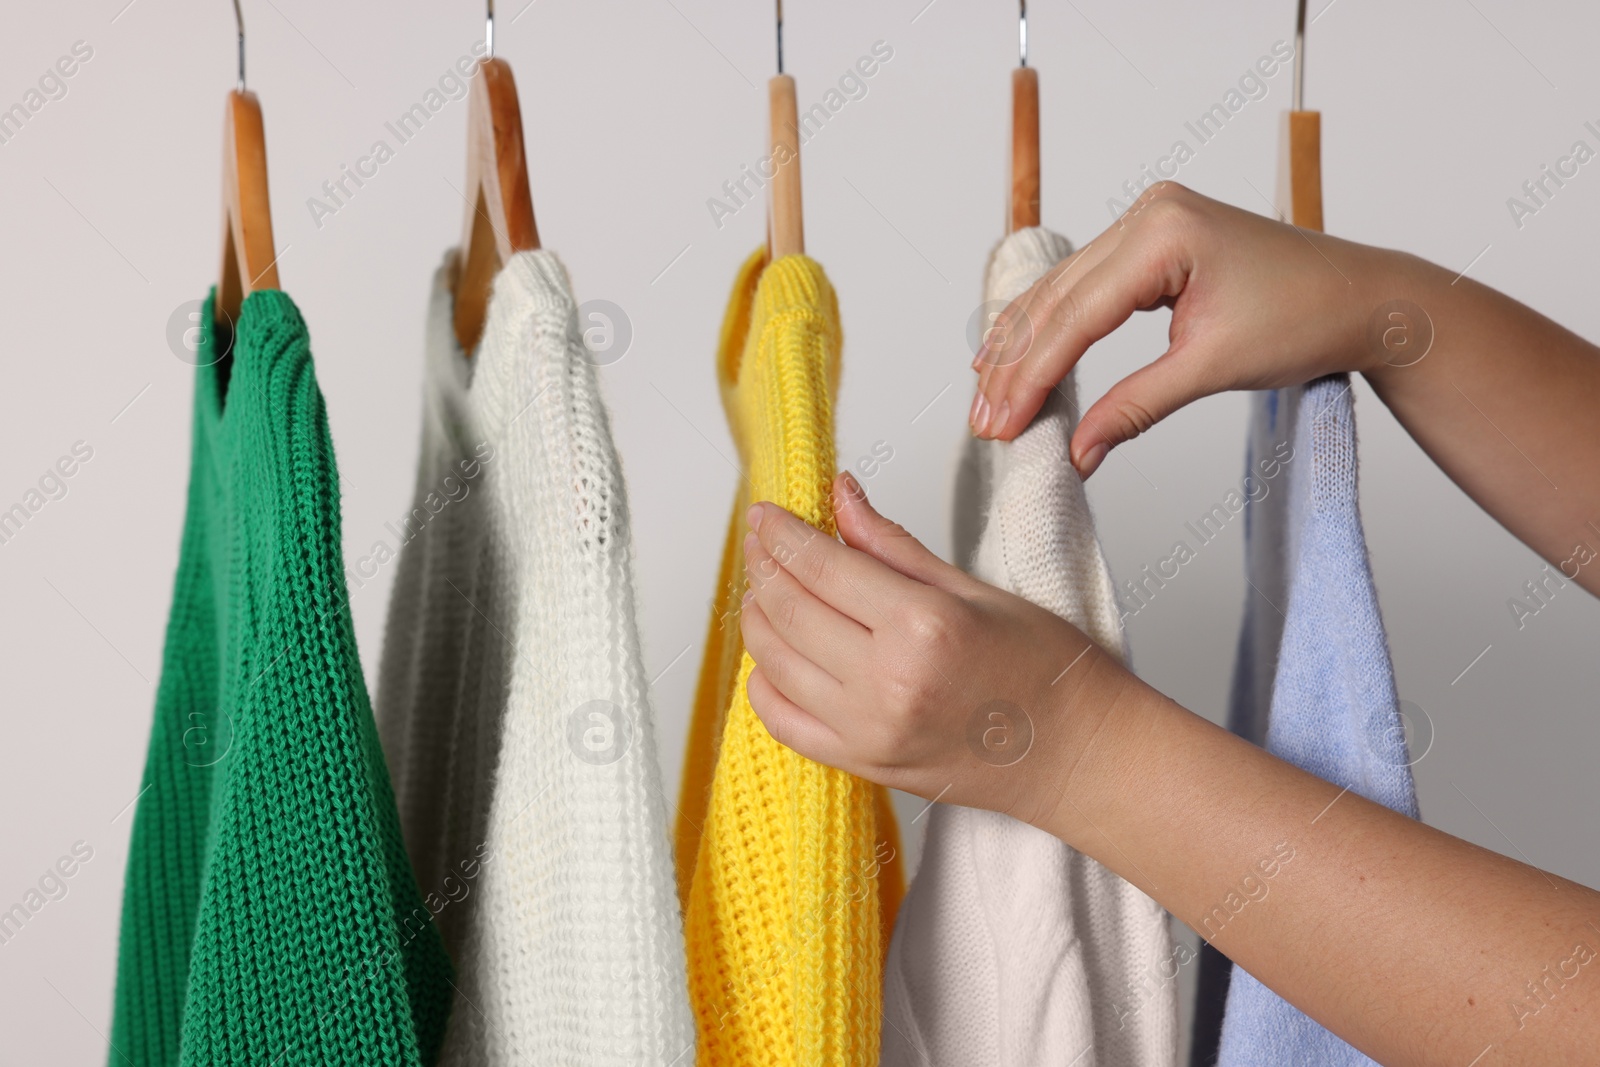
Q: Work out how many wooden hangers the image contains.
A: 5